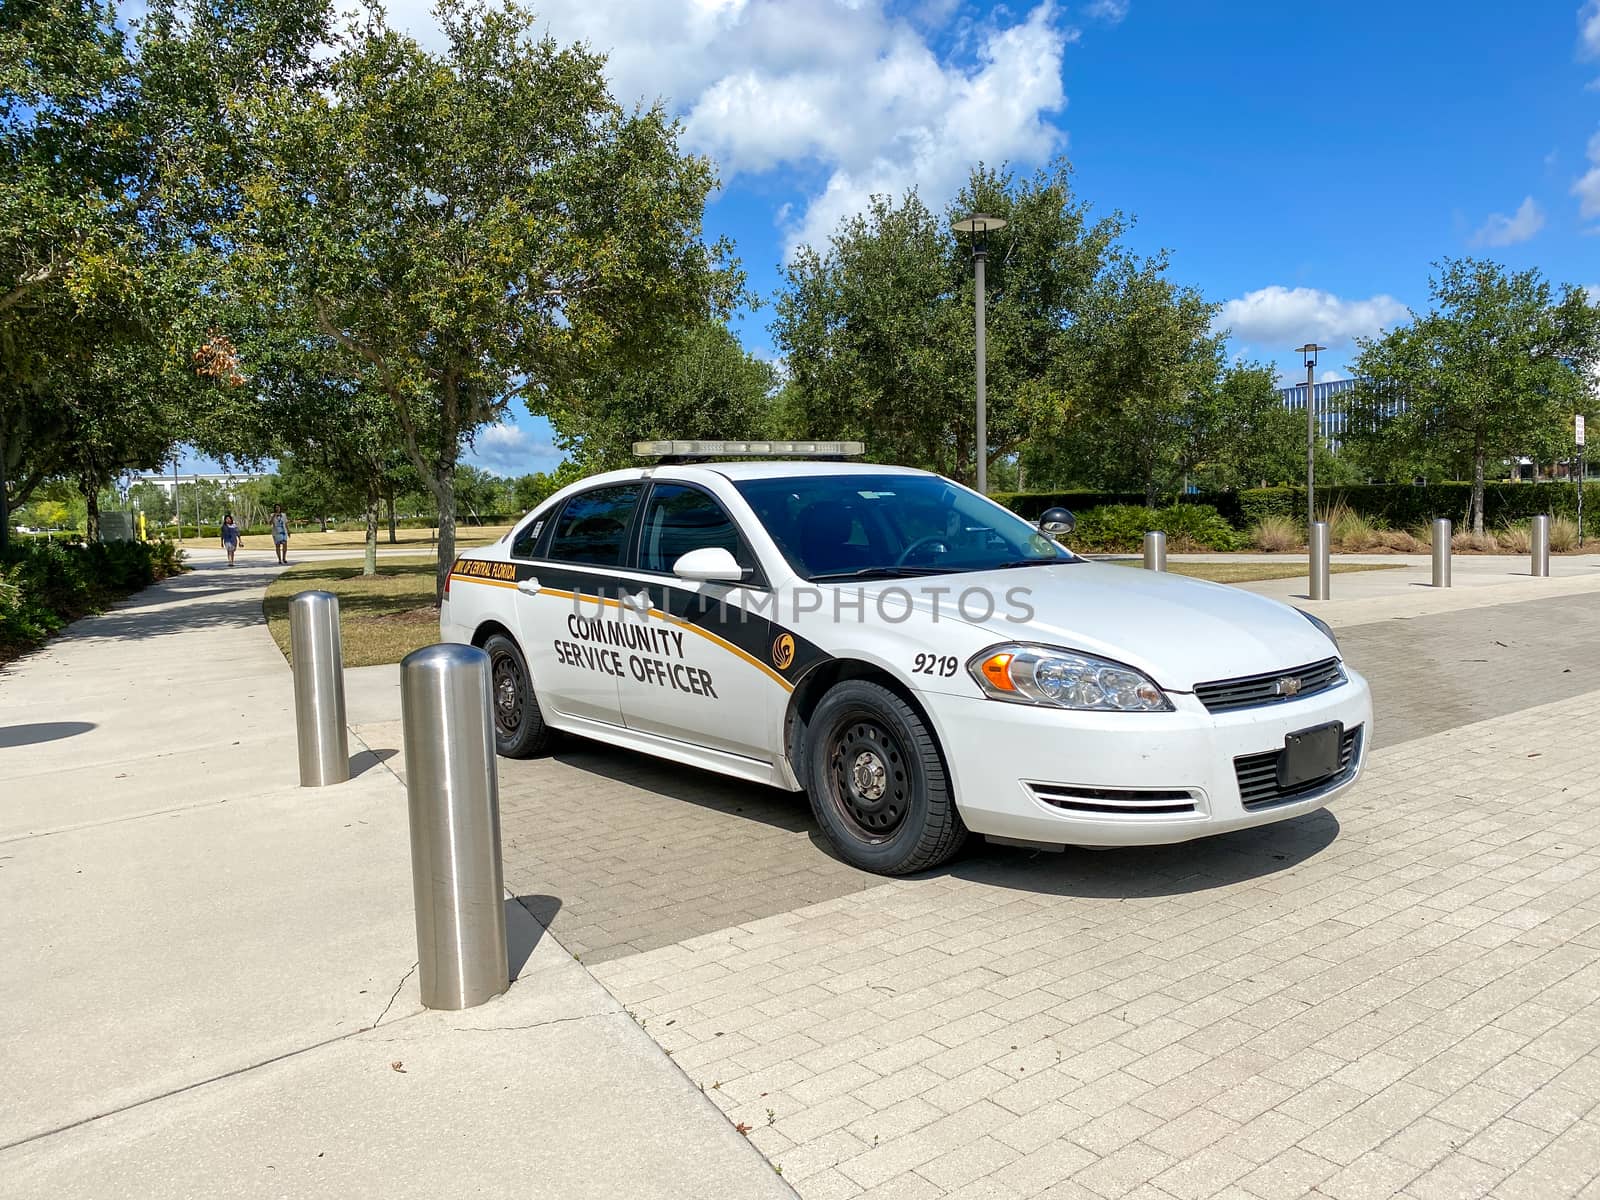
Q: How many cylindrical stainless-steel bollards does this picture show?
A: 6